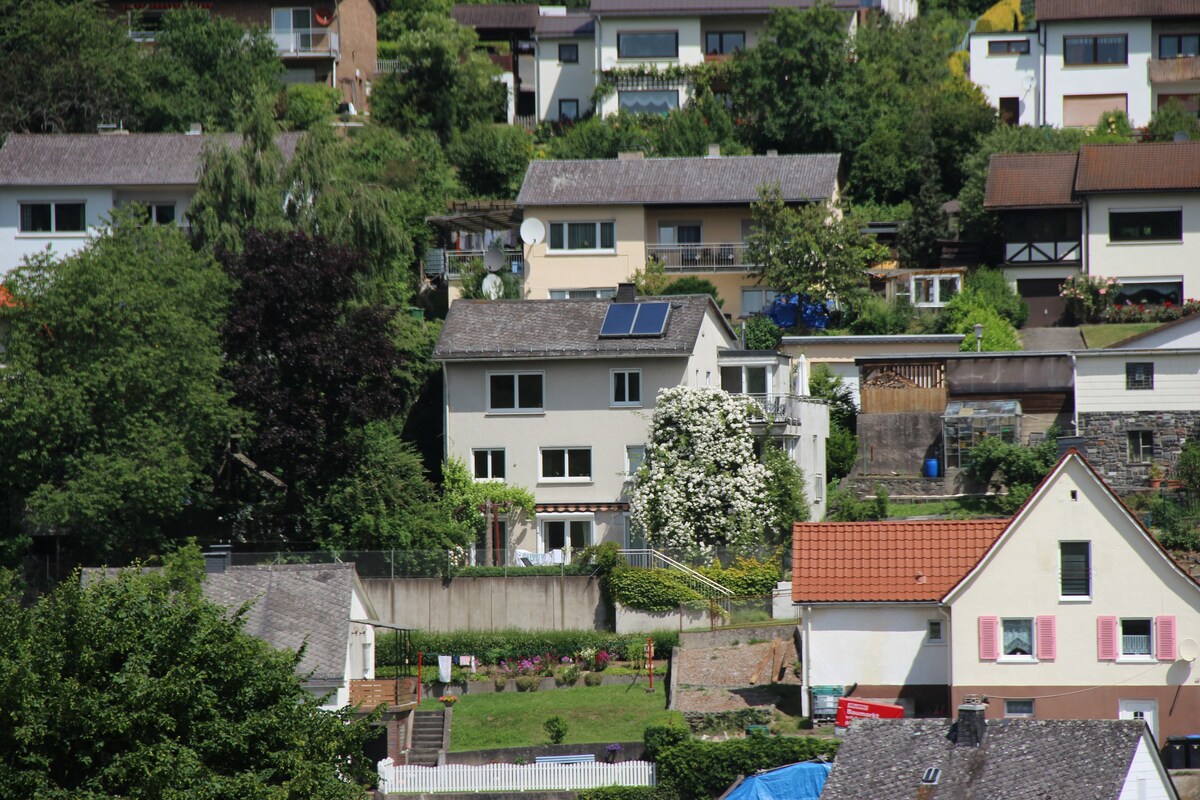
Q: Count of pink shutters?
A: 4